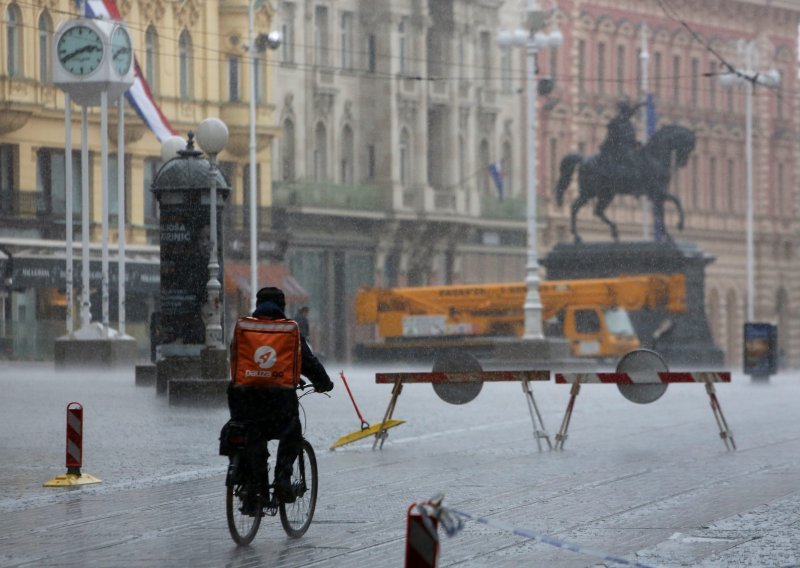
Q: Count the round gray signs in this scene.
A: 2